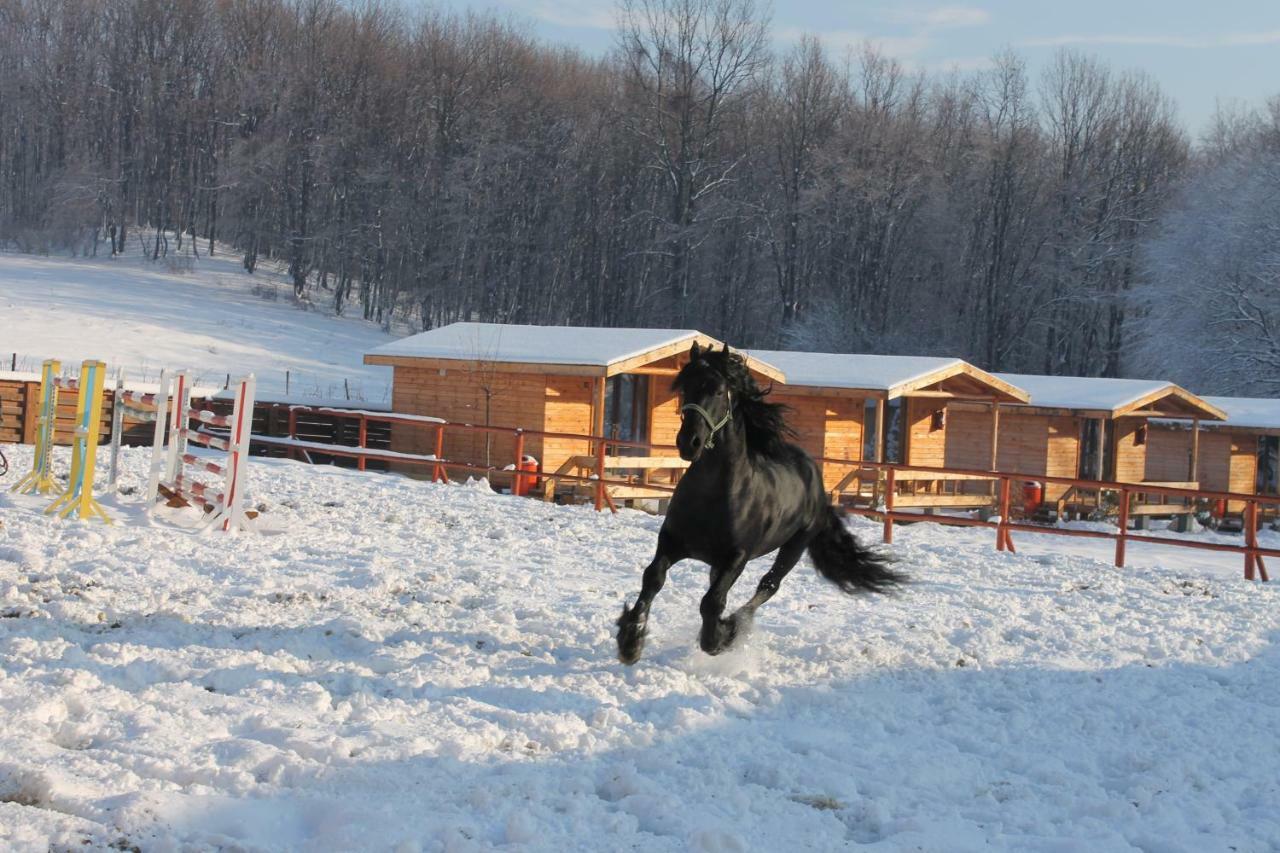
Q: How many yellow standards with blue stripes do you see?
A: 2